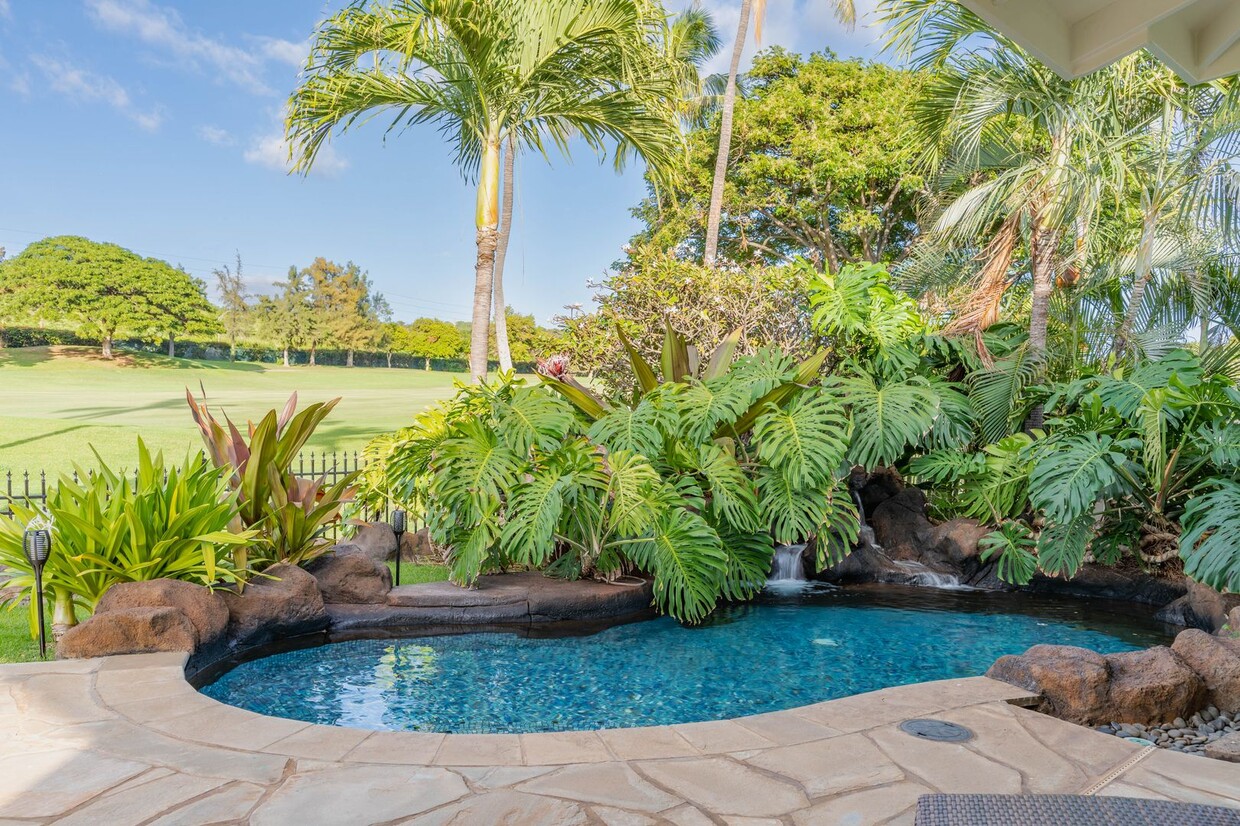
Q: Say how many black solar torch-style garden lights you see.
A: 2